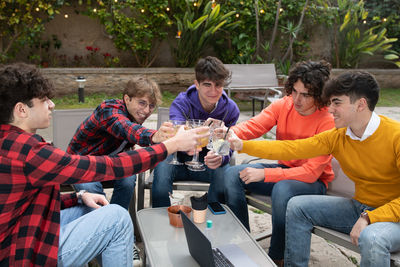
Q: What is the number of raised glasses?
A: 5